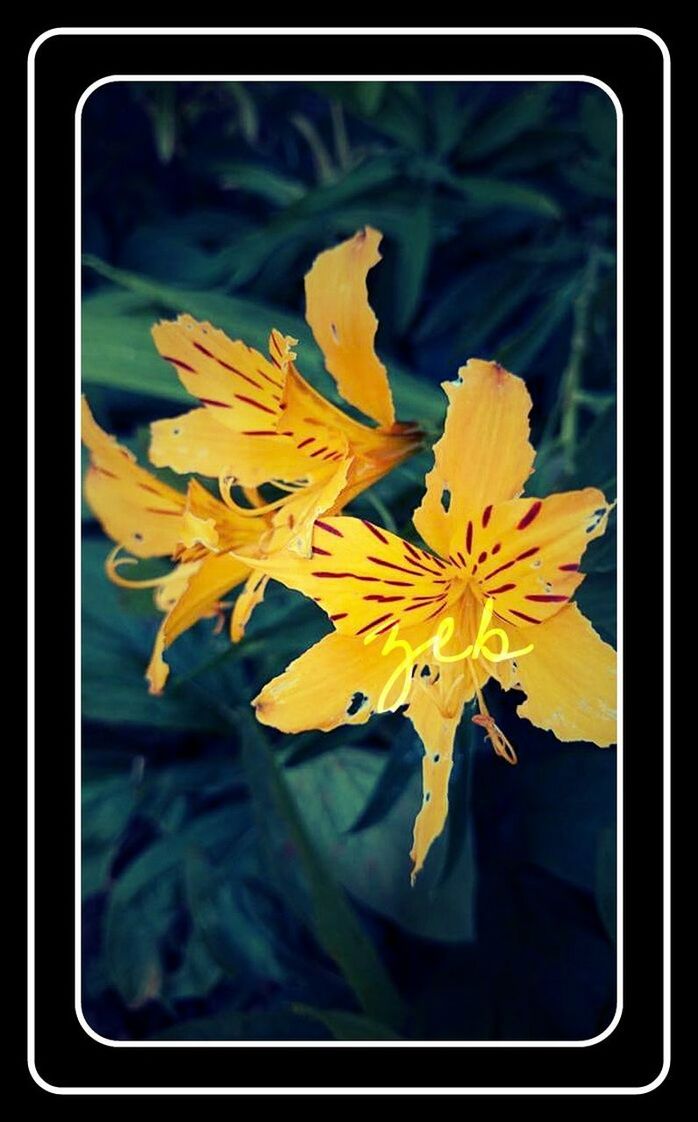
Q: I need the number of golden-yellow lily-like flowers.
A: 3